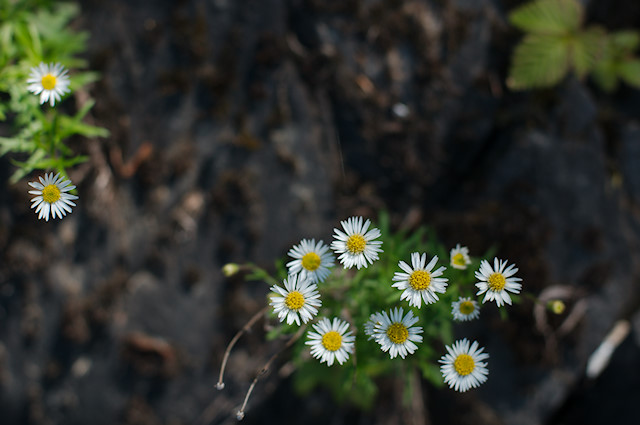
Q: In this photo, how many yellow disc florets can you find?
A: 12